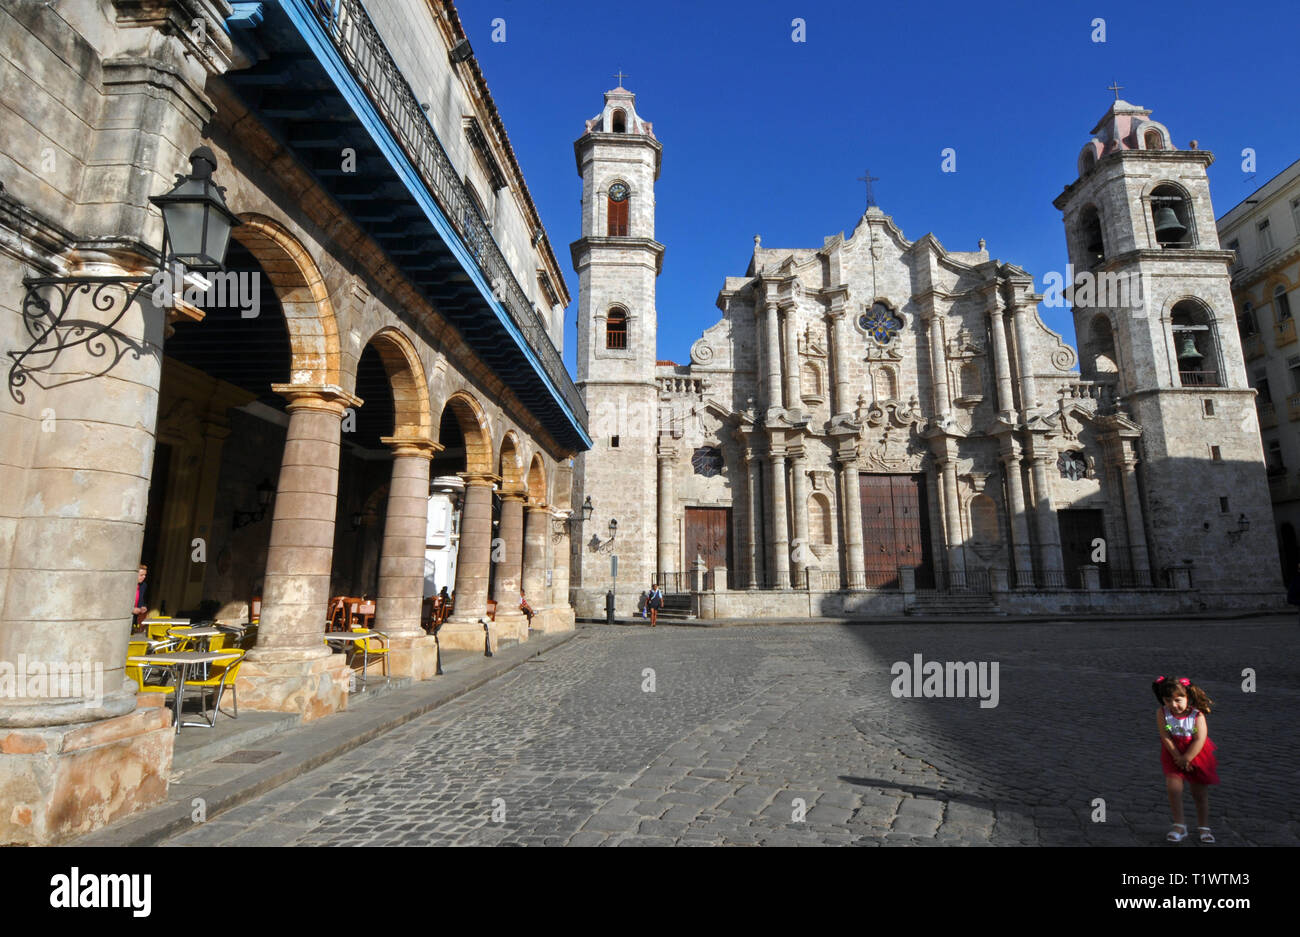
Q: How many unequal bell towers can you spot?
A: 2